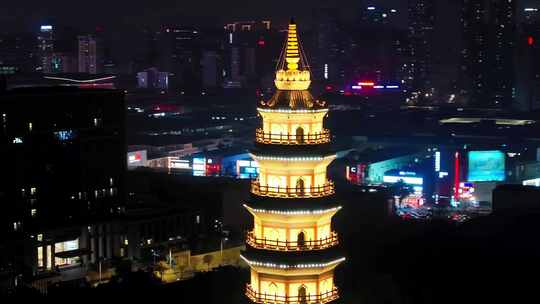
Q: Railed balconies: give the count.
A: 4